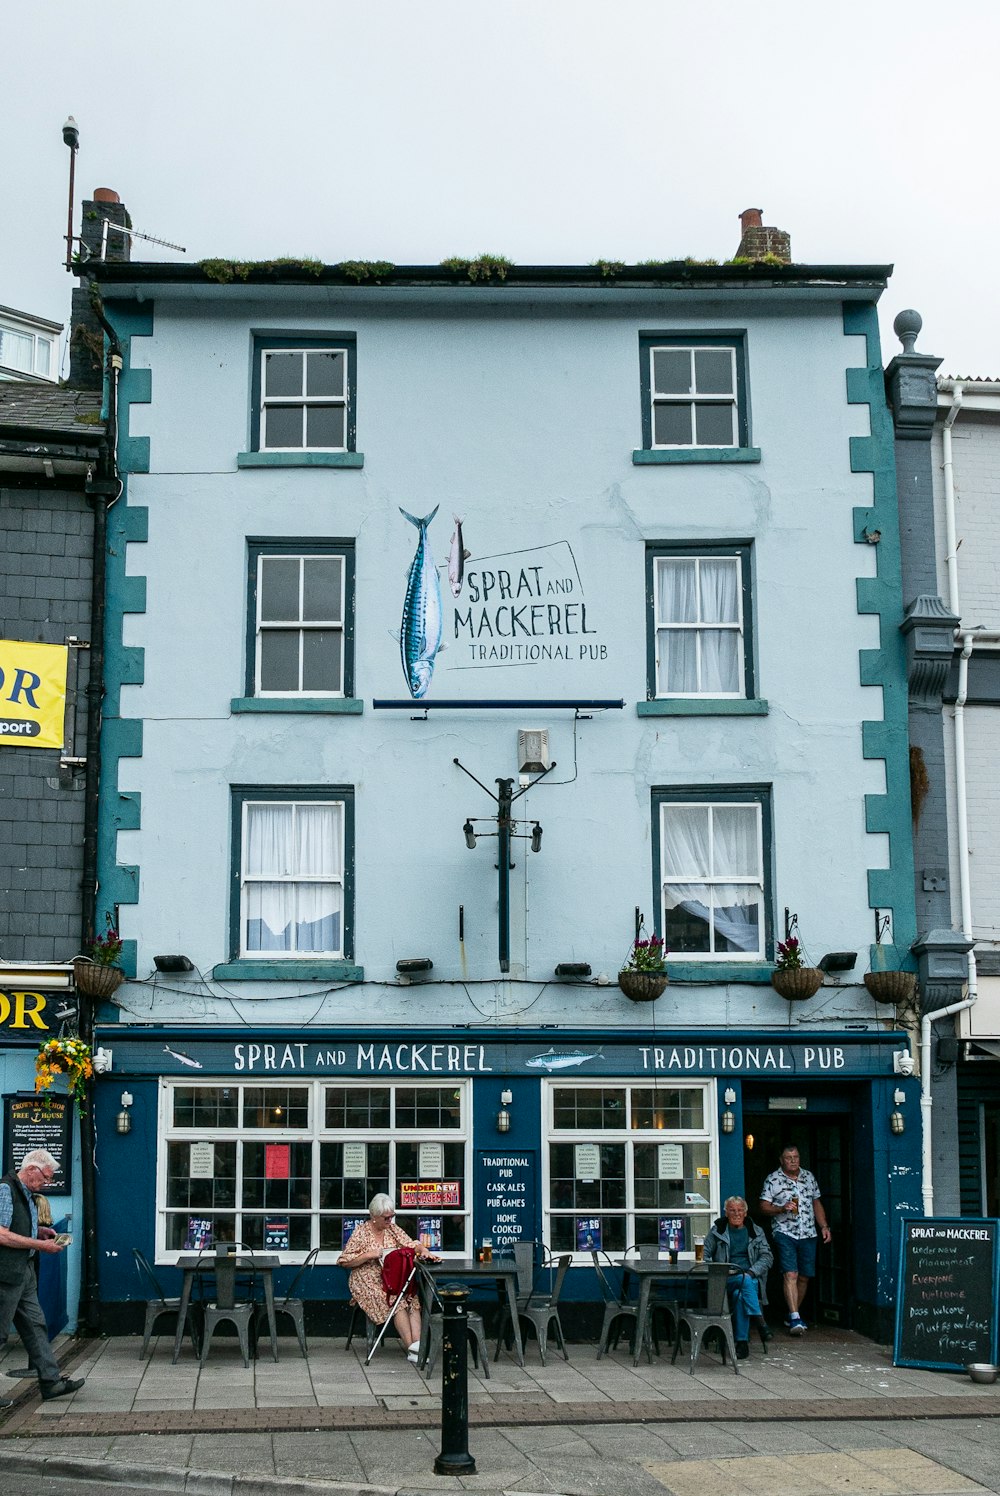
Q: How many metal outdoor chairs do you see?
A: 12